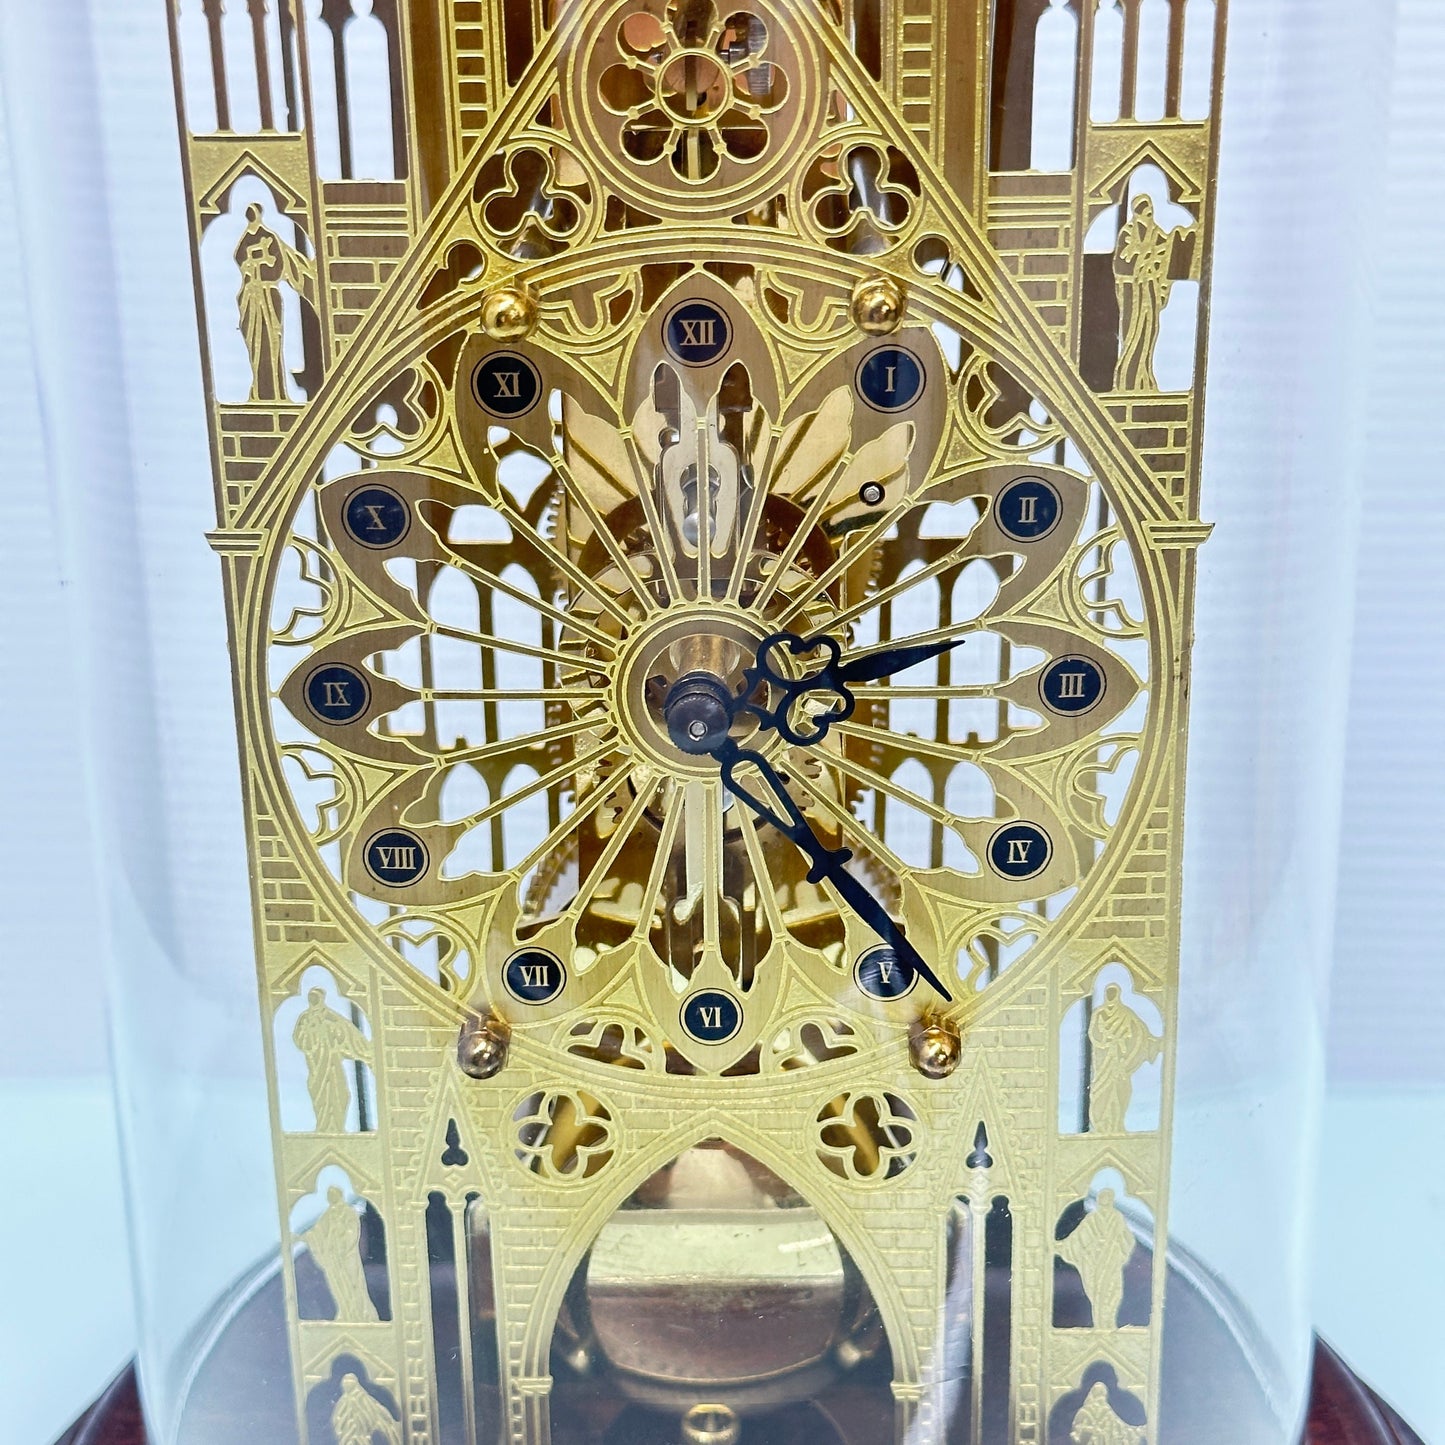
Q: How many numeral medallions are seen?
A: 12